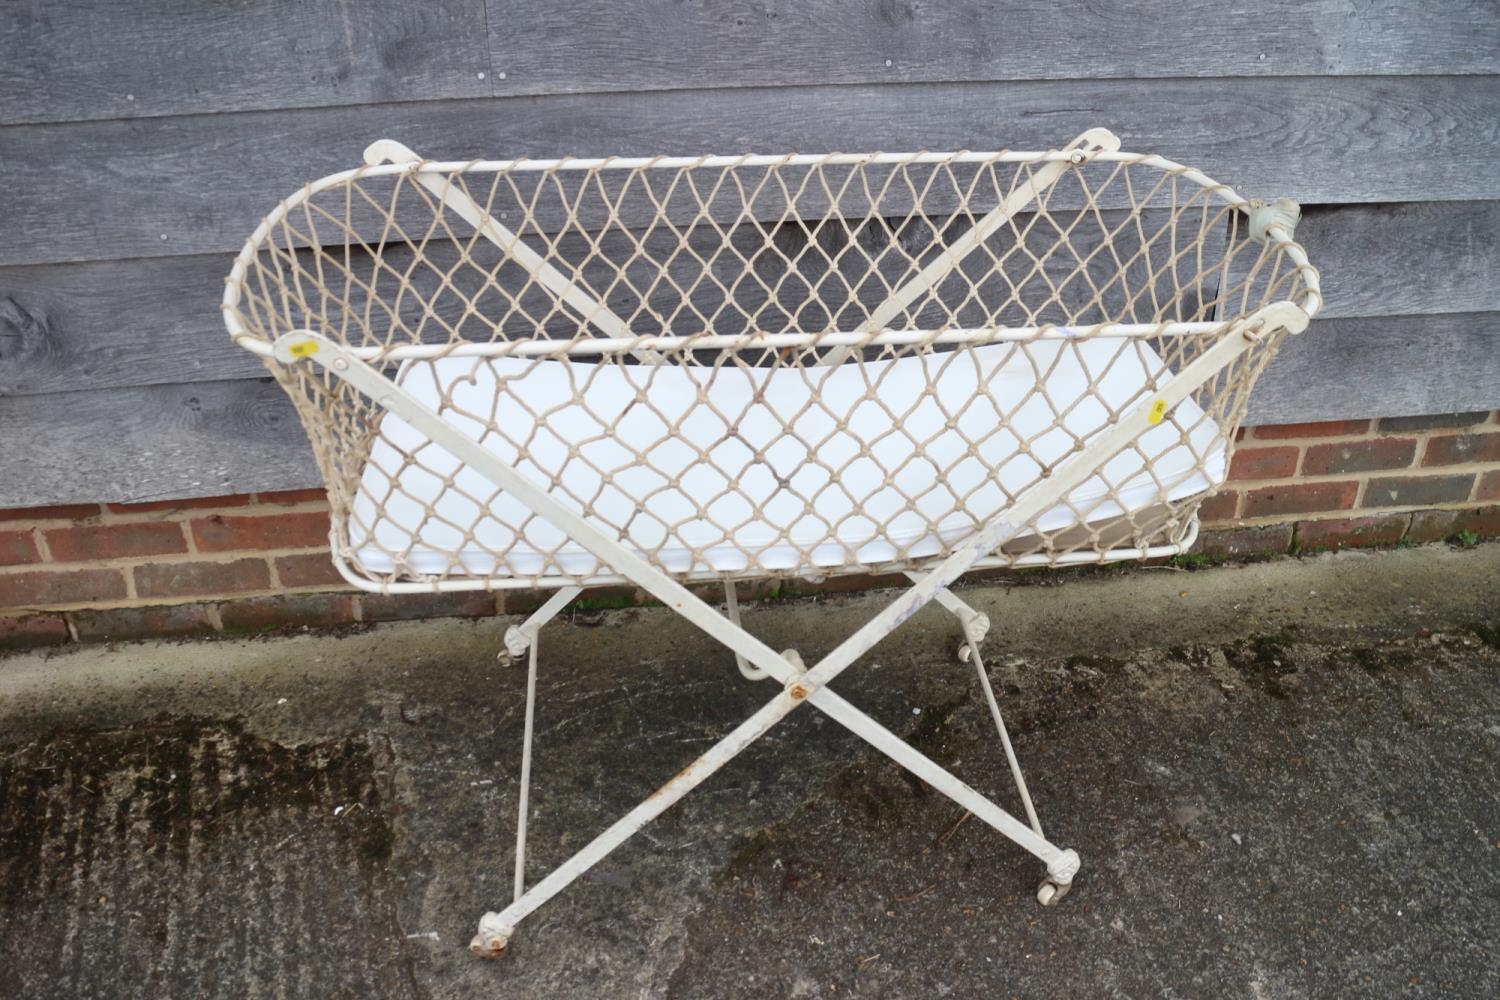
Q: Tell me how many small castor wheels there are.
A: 4